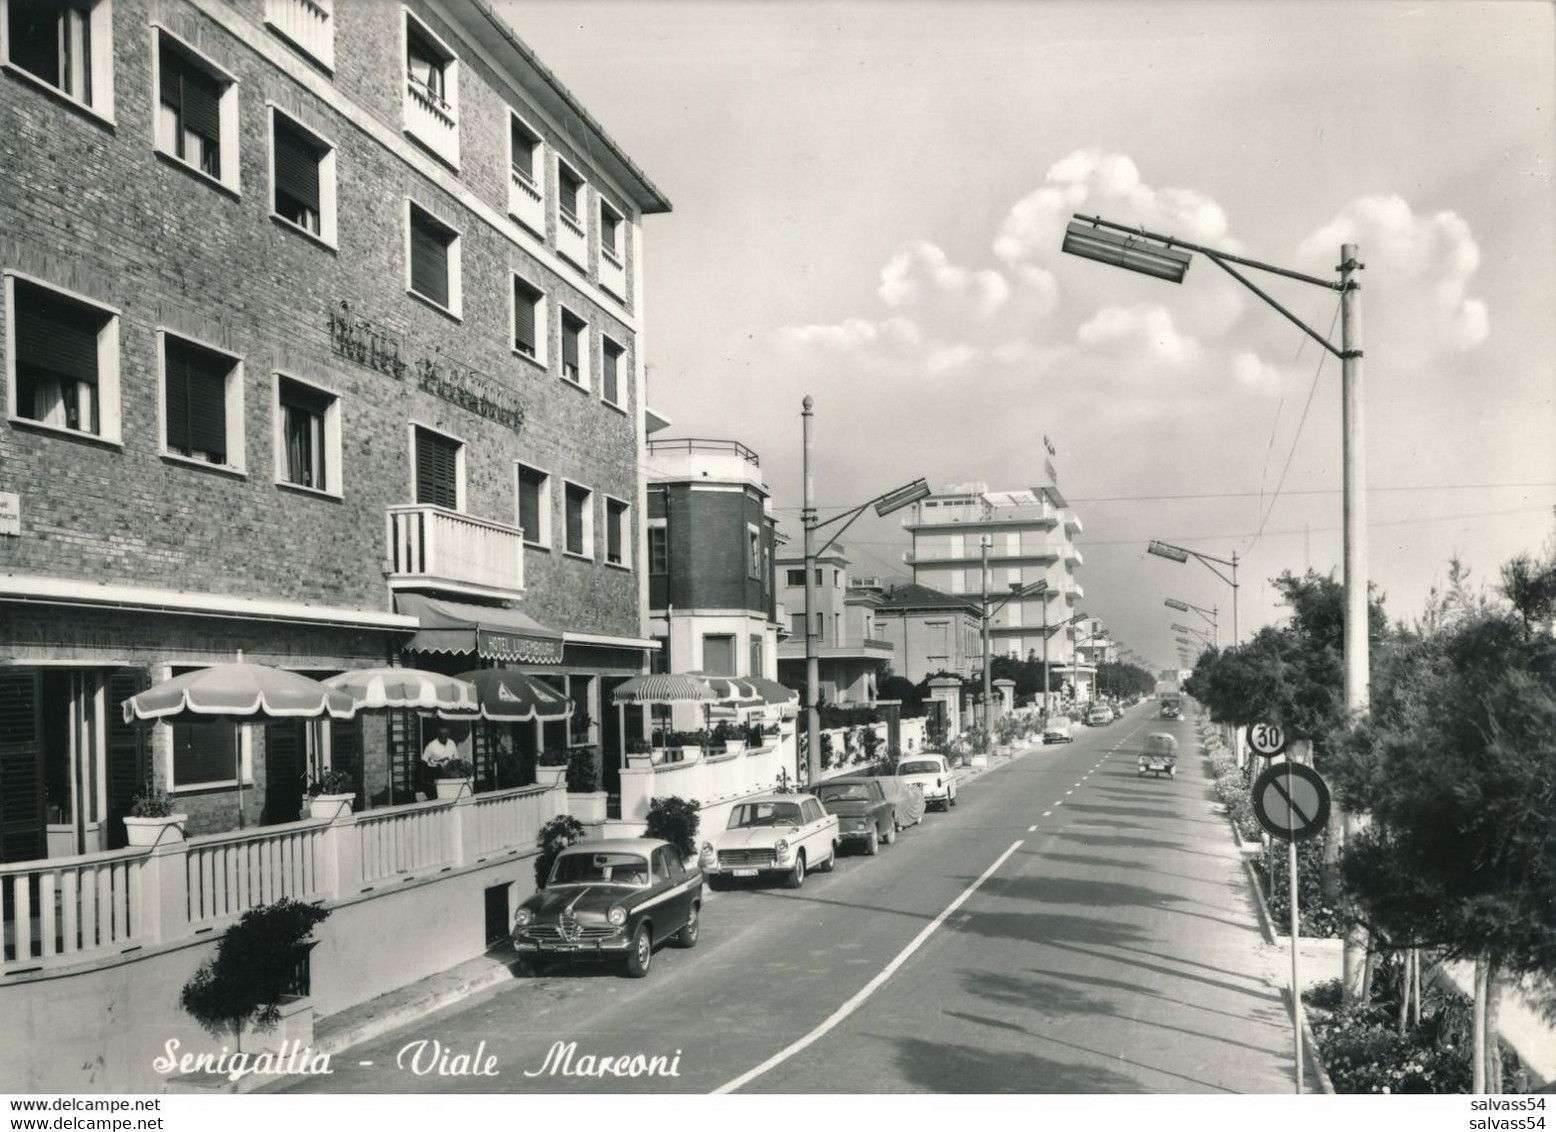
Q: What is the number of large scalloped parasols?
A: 6